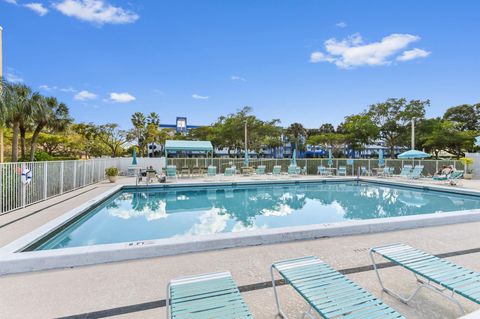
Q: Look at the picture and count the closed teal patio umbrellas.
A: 5